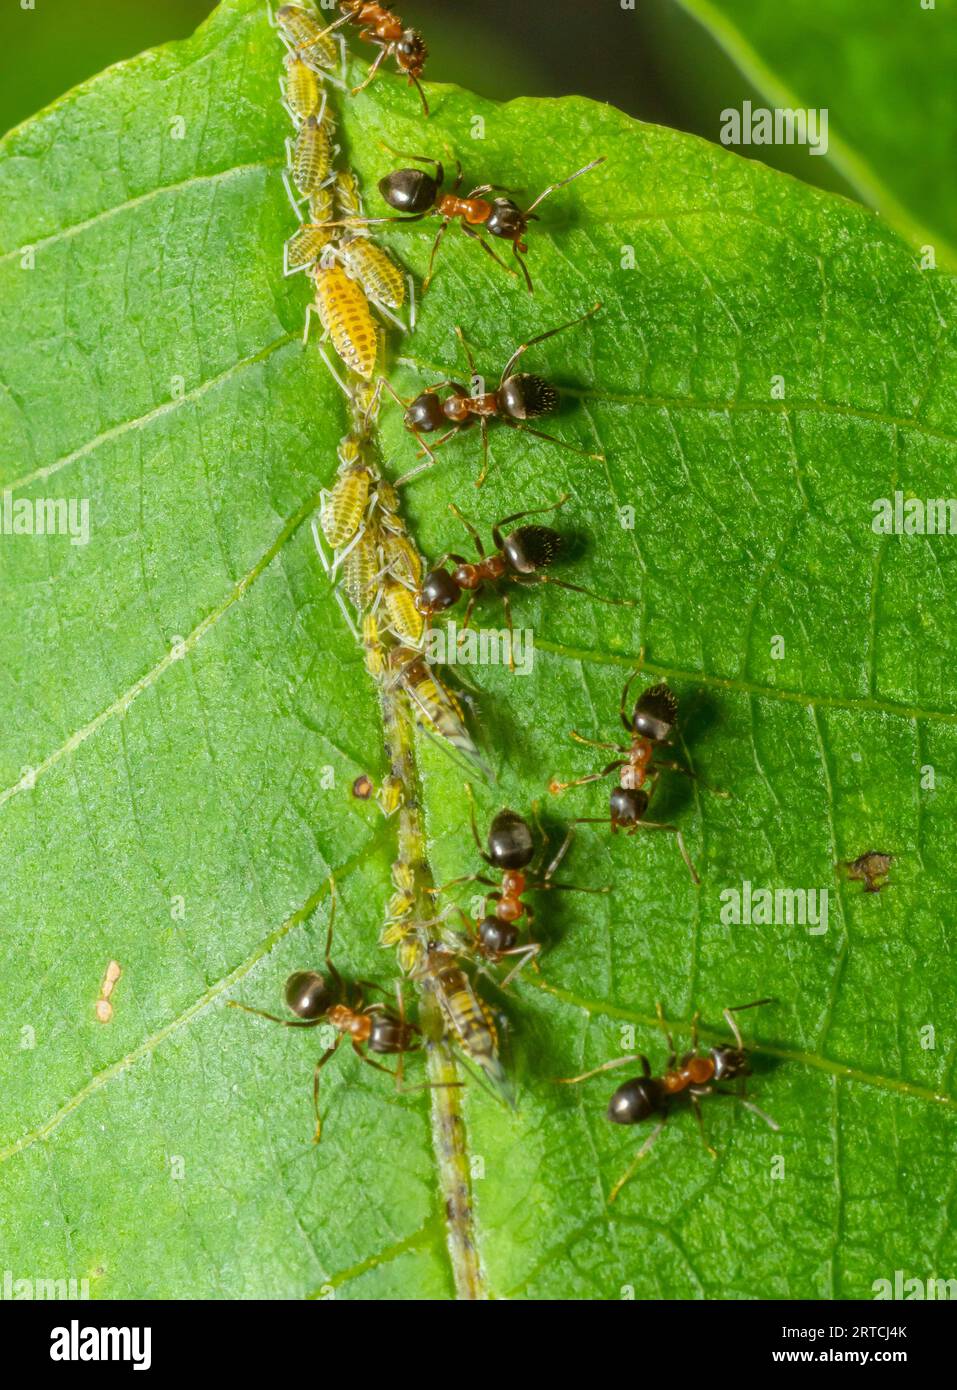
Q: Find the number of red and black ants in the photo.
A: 8